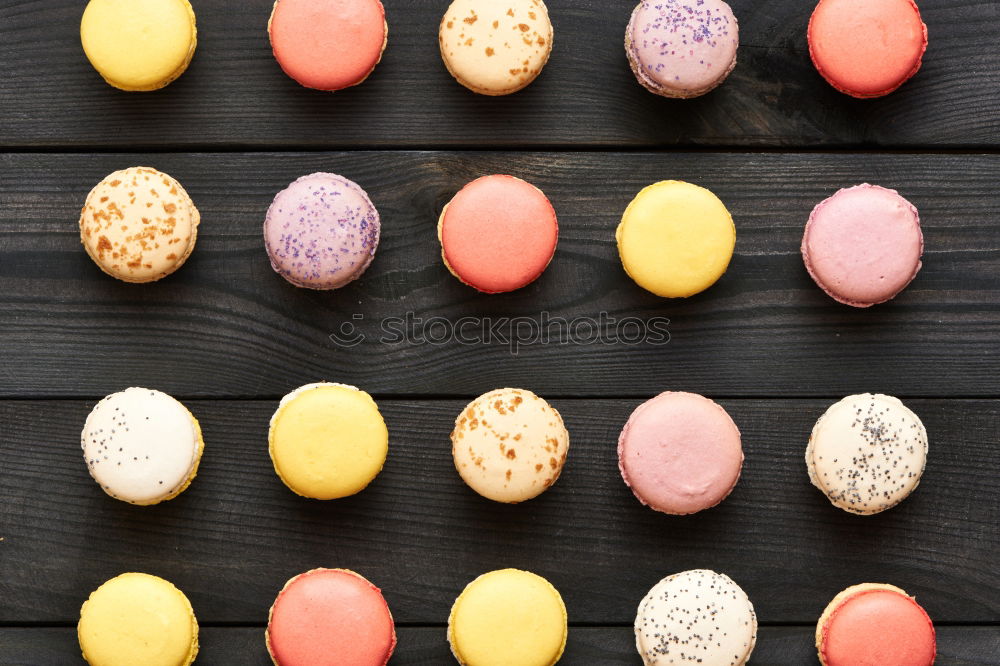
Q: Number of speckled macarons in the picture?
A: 8